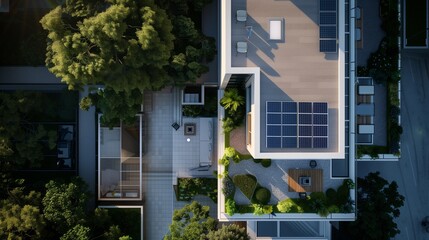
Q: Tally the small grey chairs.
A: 2